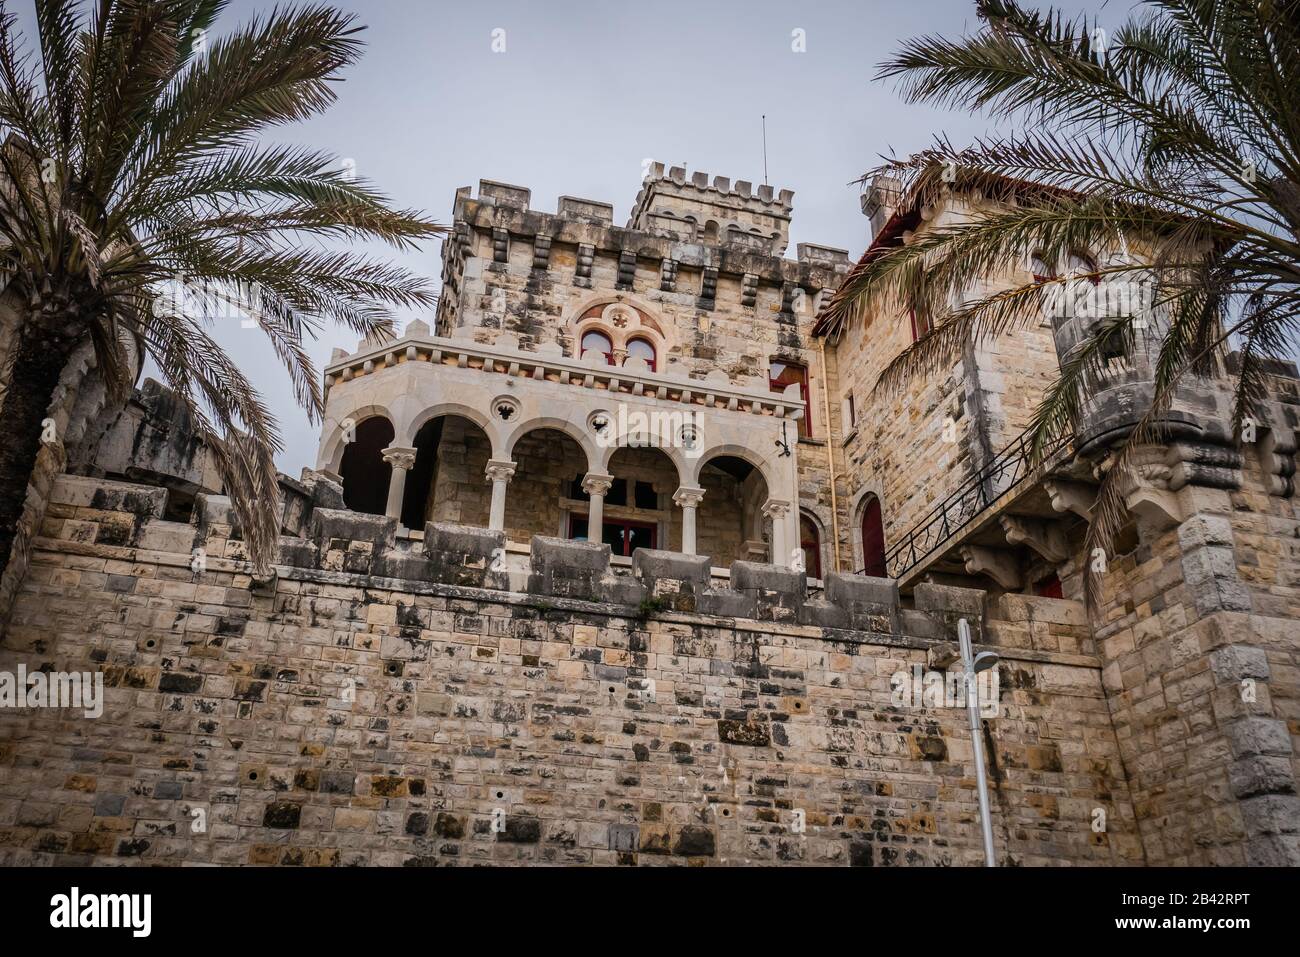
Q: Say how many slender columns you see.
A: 5